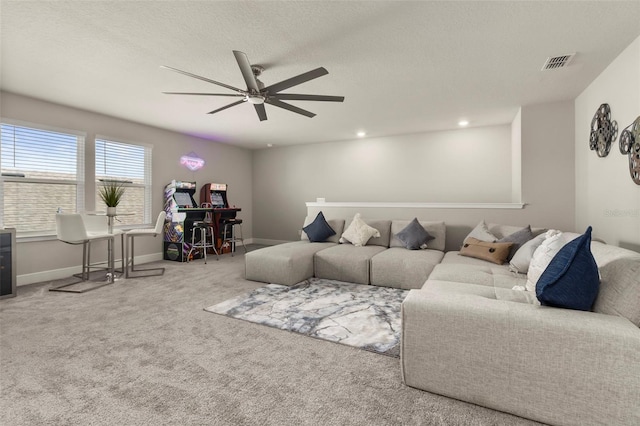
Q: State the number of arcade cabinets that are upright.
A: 2